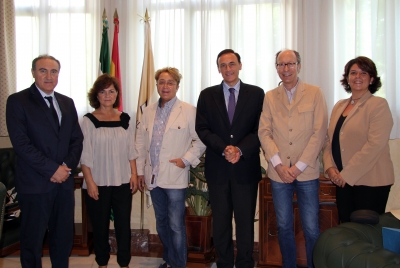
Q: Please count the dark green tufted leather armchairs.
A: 2